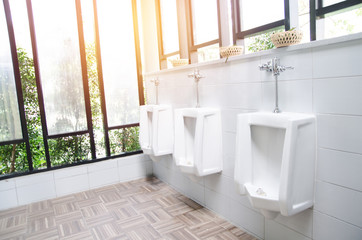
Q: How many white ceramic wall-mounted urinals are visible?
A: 3